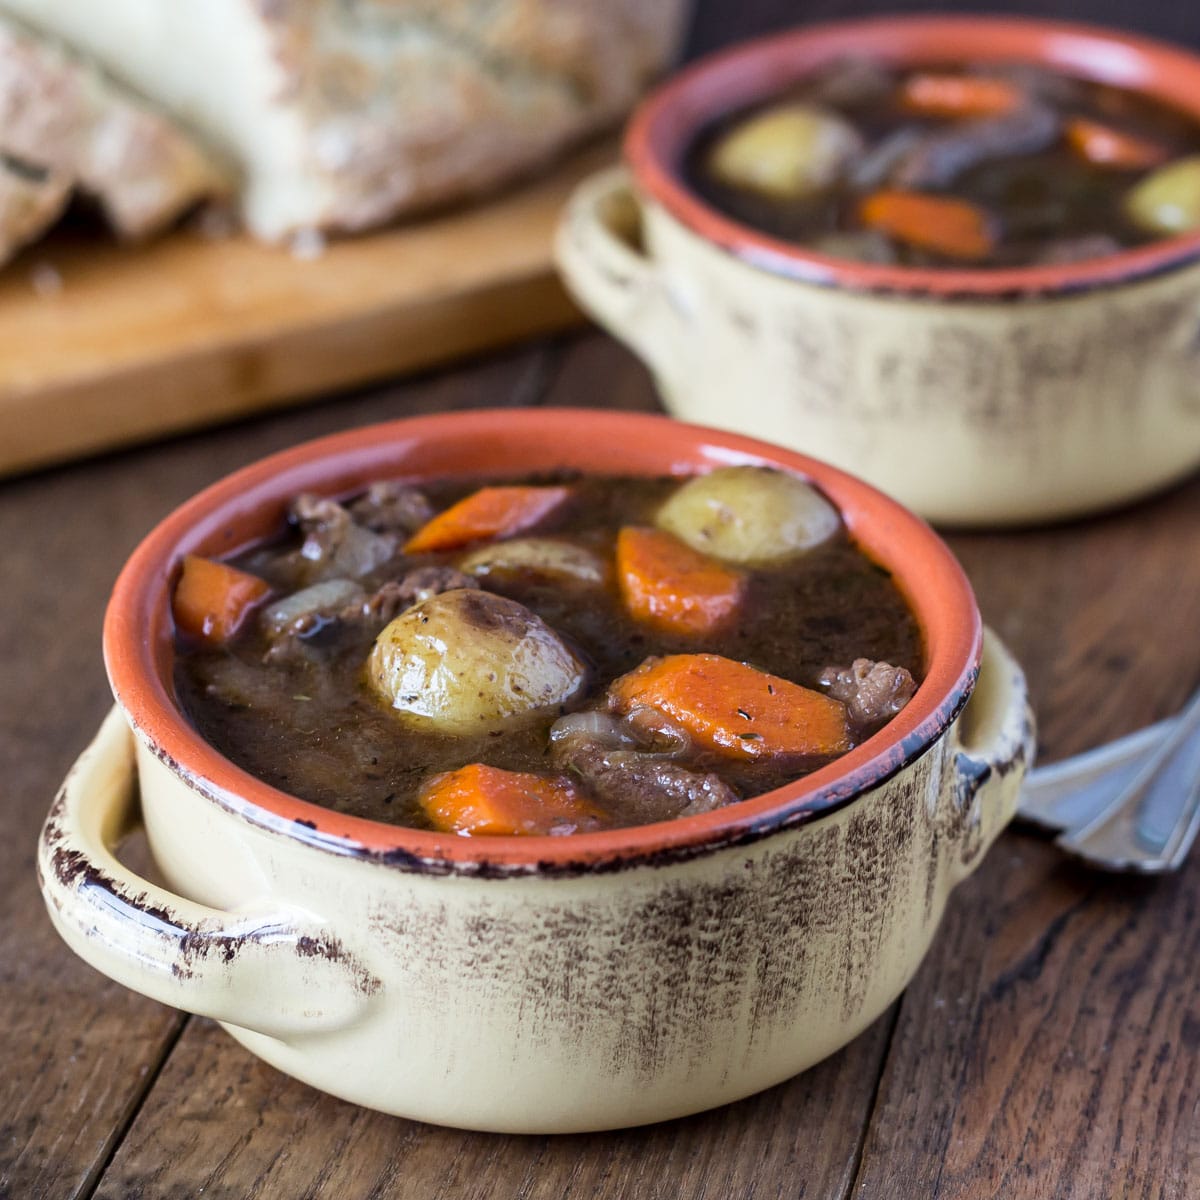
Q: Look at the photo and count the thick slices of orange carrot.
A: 8